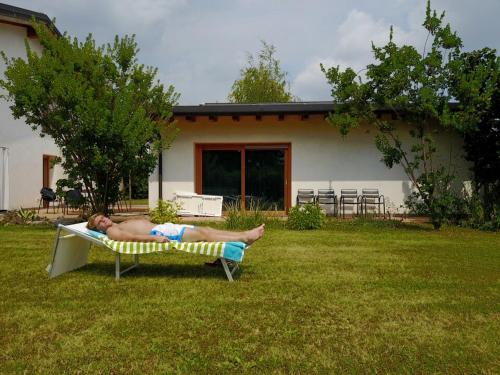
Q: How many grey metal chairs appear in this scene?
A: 4